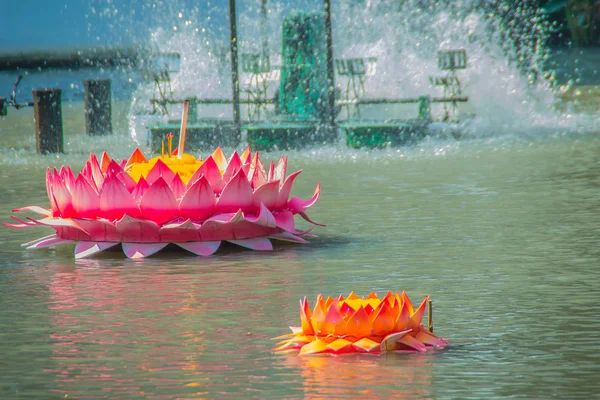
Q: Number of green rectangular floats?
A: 3